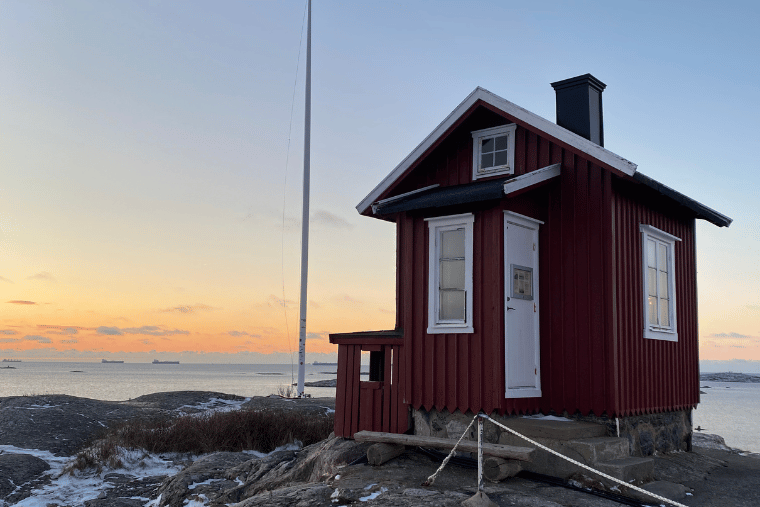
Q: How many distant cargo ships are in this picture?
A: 4